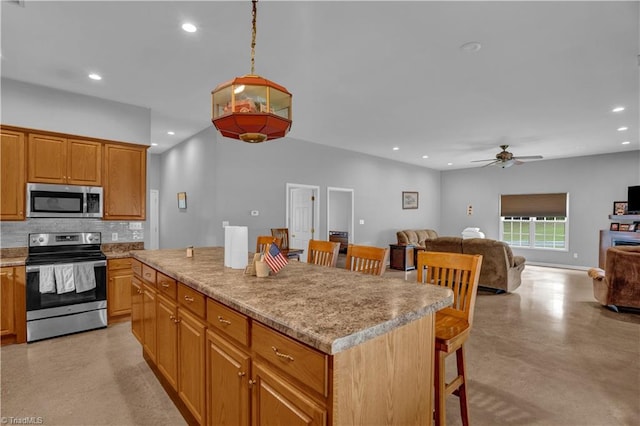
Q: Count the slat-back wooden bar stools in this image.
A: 4